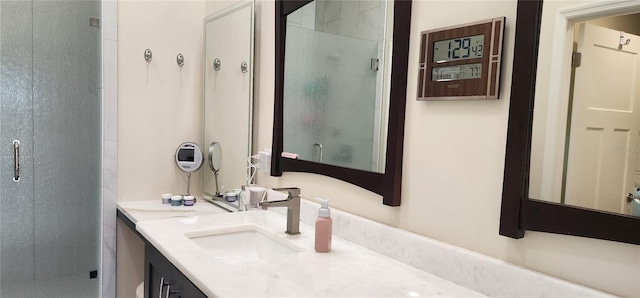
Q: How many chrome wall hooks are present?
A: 2